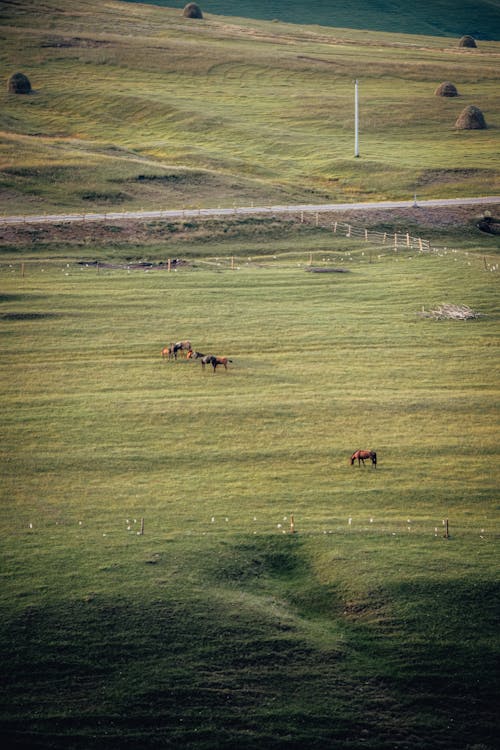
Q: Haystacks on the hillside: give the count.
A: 5